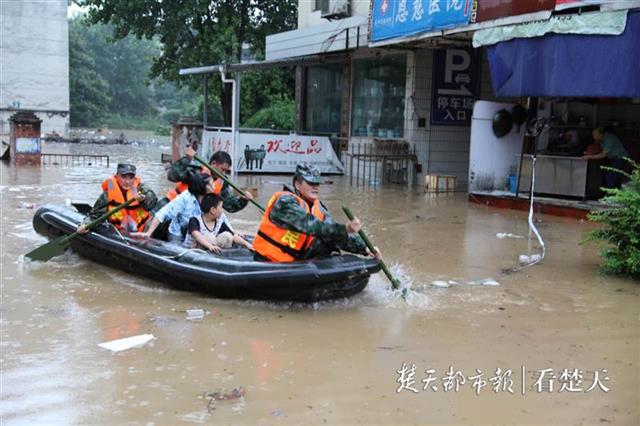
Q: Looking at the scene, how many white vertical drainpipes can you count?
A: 1